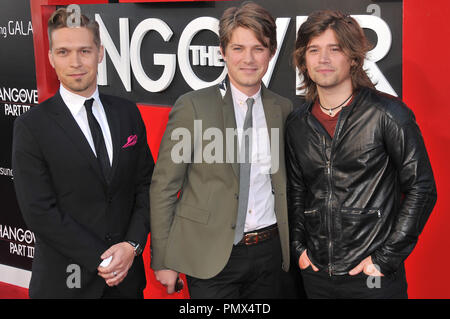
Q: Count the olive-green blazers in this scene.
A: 1